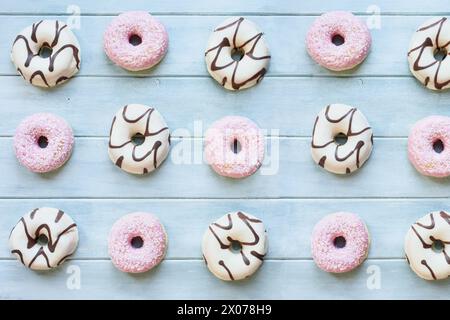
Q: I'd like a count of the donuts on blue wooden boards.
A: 15